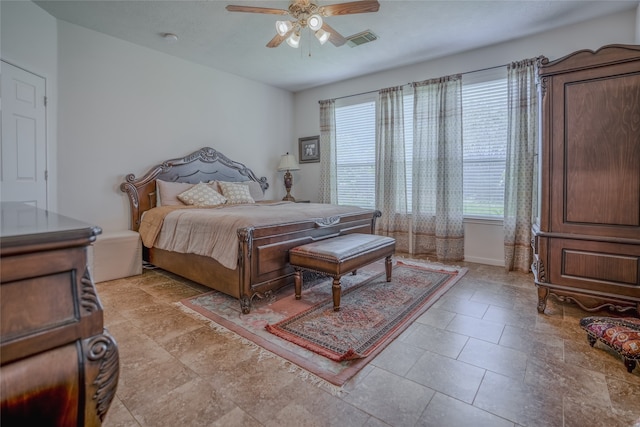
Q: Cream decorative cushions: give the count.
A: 2